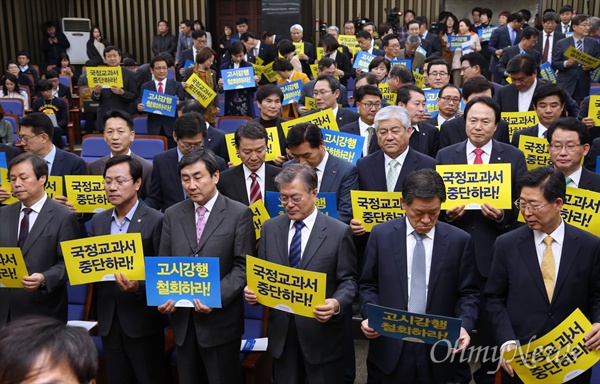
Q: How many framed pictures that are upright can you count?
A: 0